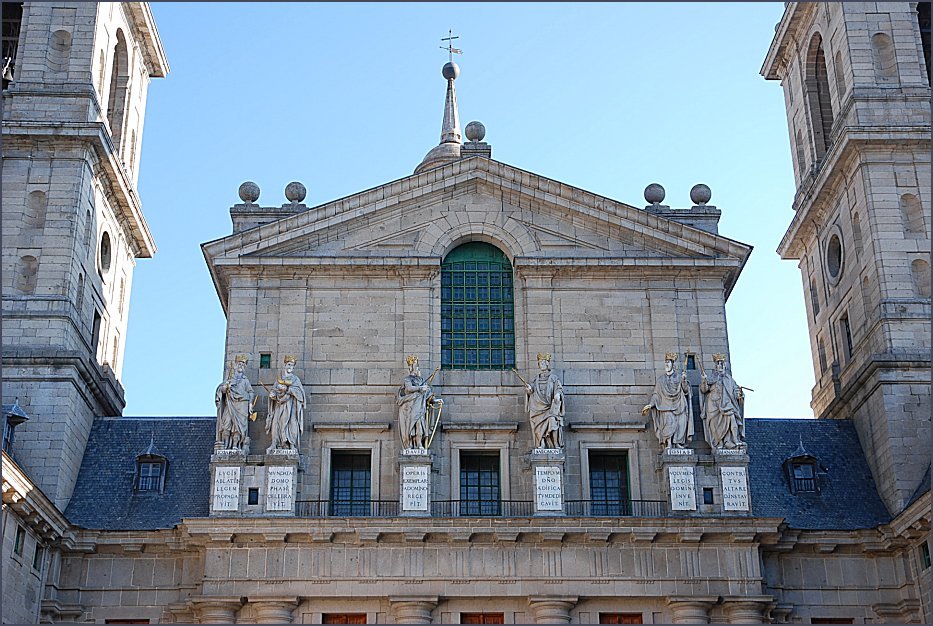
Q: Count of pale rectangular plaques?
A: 6